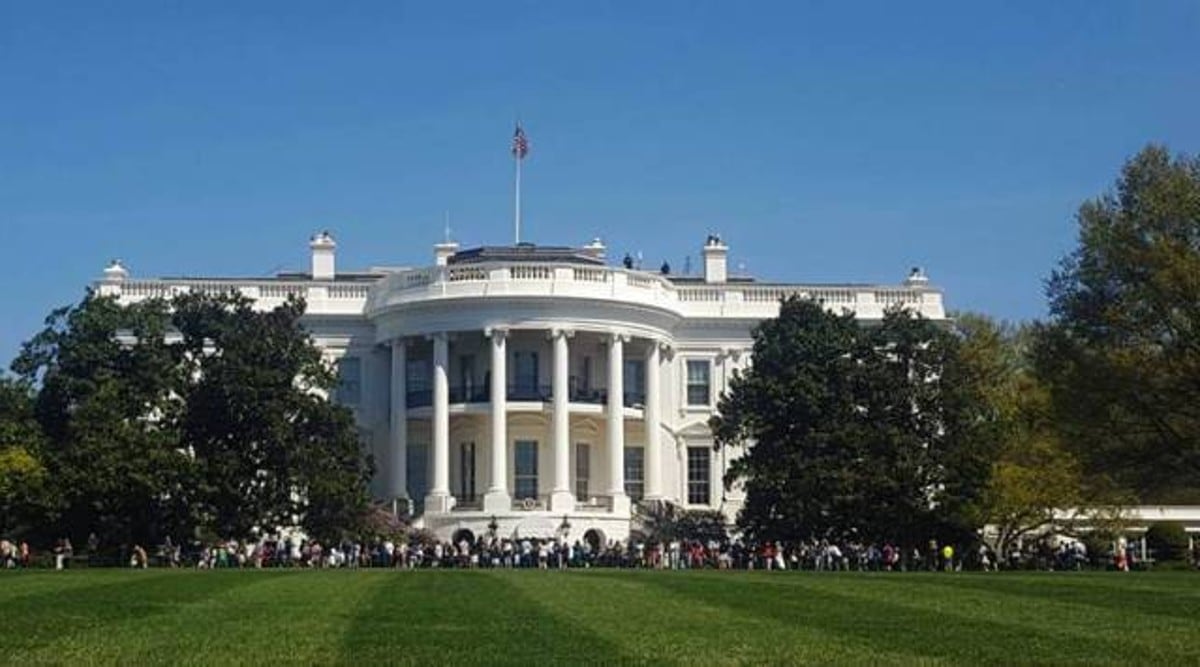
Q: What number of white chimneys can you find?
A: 6